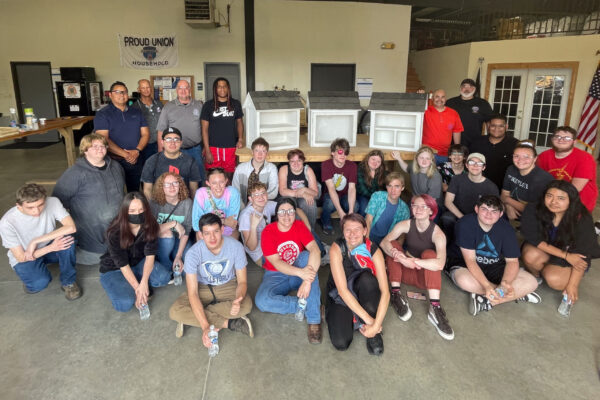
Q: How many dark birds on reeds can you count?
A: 0